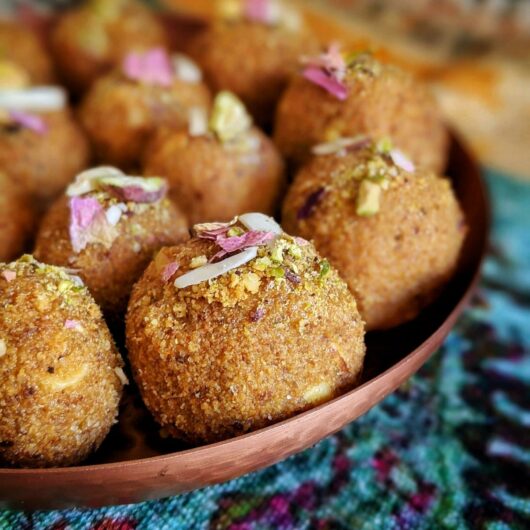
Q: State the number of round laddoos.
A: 12